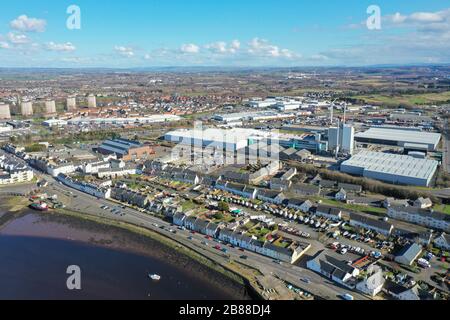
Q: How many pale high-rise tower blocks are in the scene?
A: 5